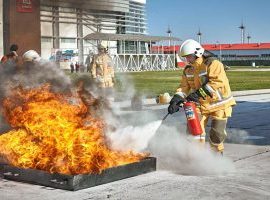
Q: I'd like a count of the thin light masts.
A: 4